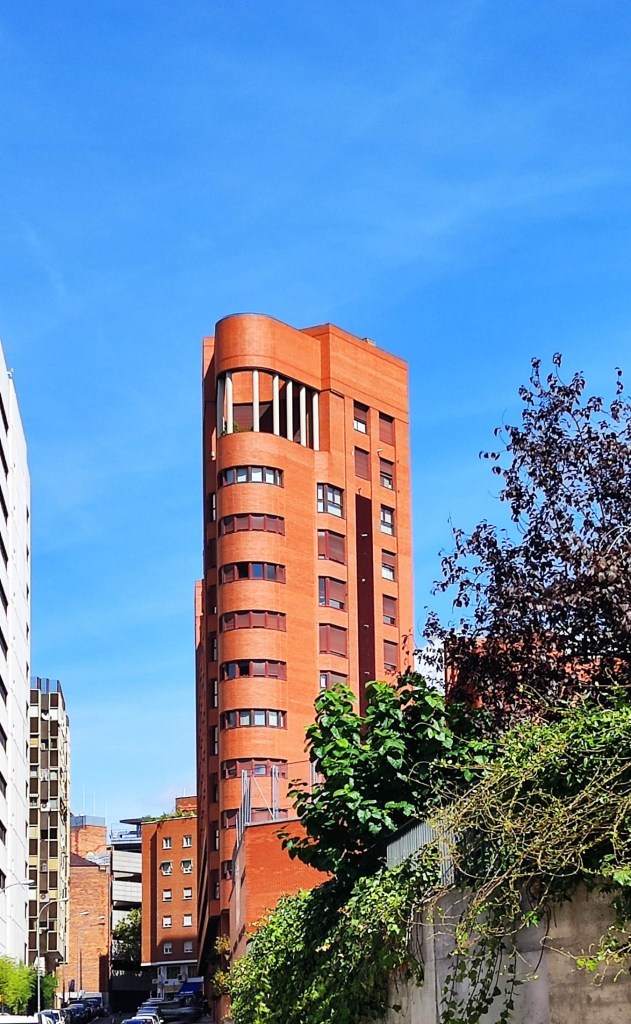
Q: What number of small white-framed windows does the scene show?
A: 10